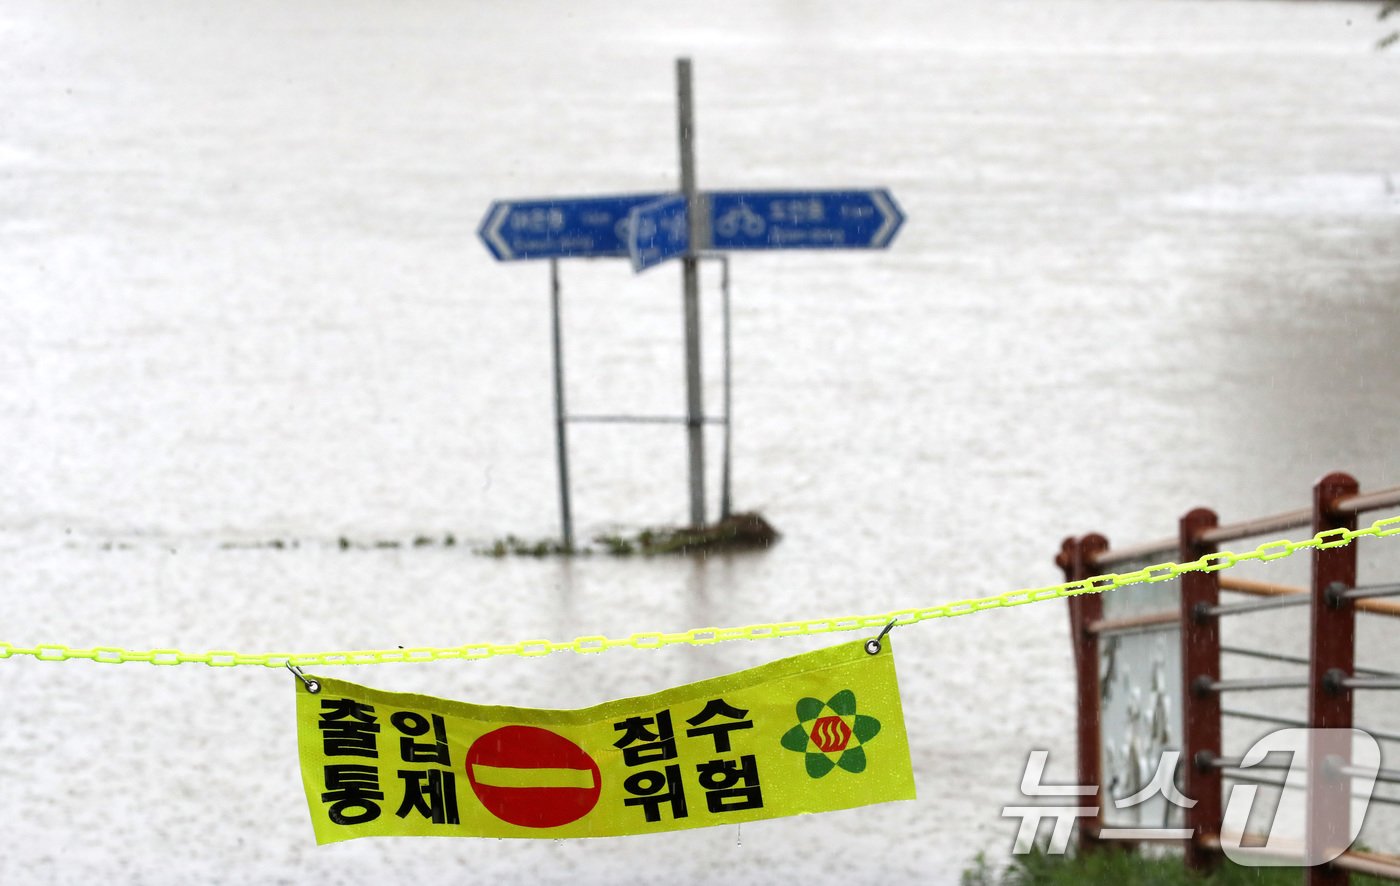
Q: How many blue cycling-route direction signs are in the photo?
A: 3